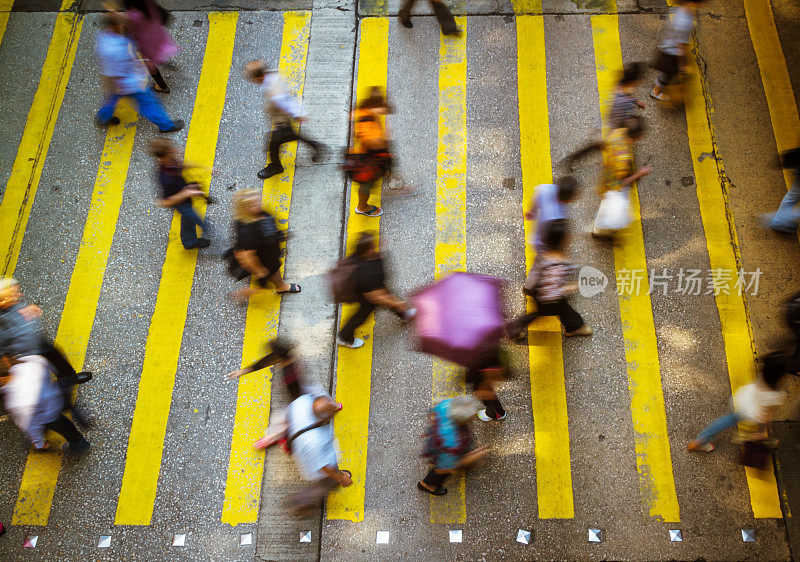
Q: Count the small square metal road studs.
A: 11